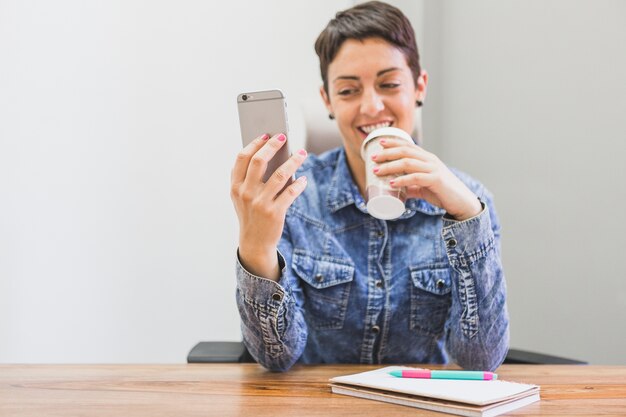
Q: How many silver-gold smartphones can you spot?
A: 1